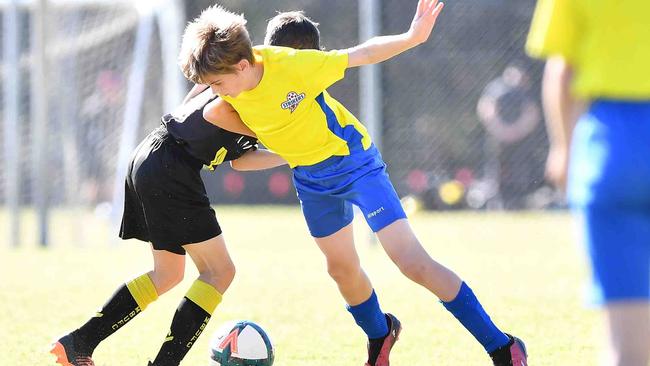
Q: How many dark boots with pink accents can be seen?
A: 2